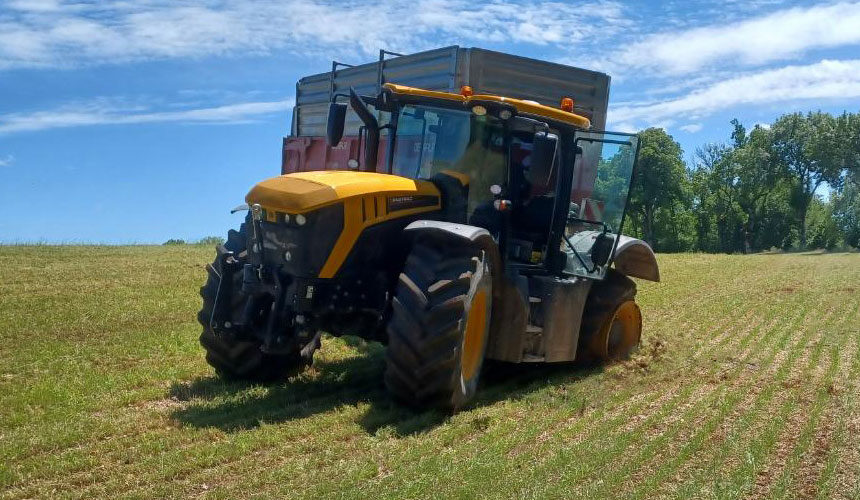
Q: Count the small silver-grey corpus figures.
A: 0